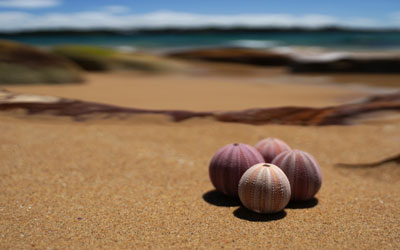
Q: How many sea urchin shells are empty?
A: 4